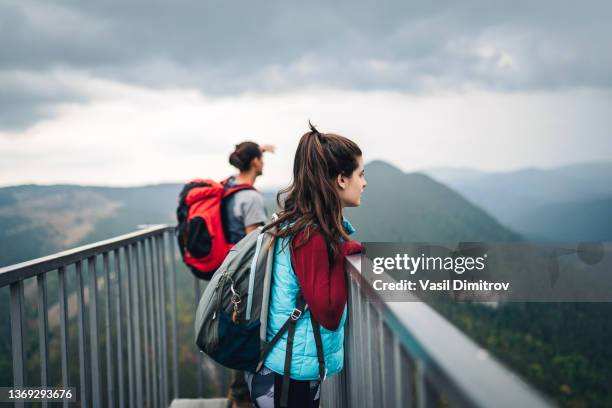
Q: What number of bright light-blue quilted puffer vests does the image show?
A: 1